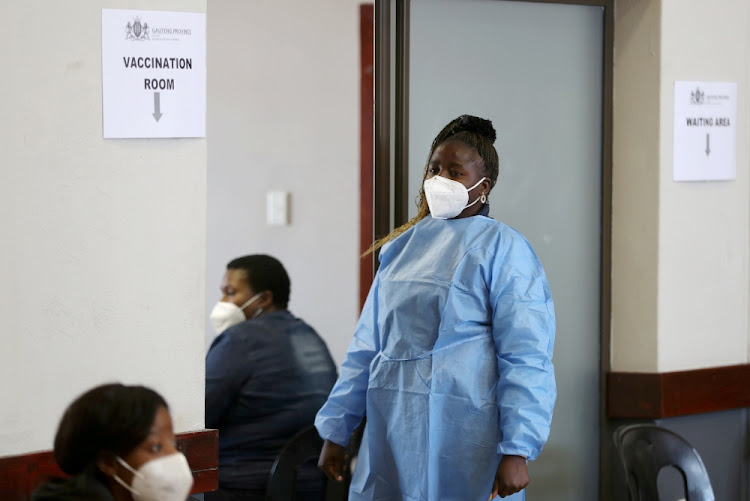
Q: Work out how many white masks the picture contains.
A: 3